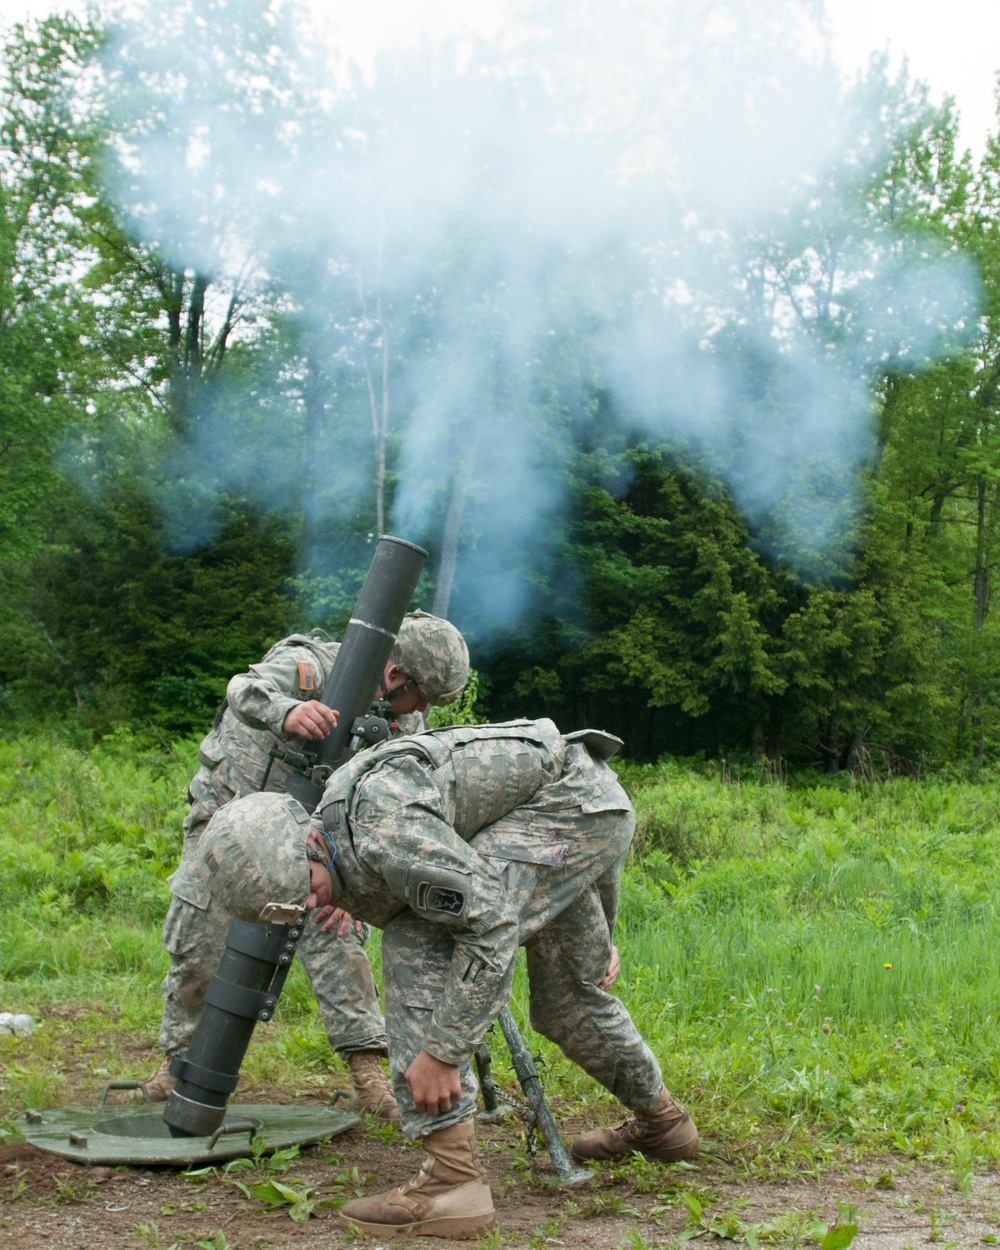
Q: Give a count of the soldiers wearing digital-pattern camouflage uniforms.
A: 2